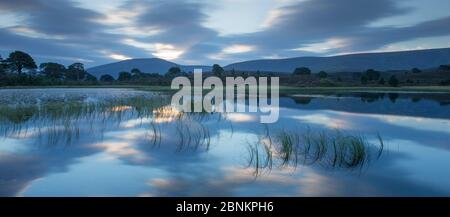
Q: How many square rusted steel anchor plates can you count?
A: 0